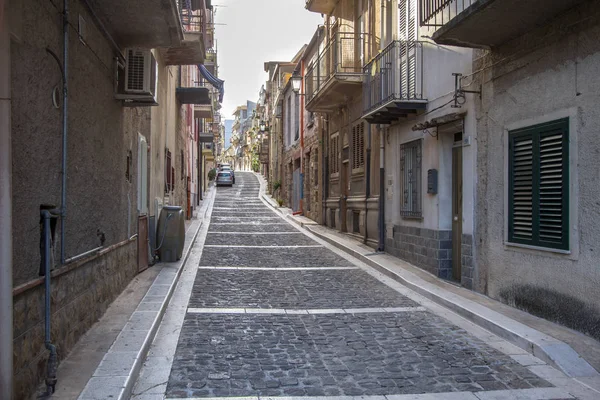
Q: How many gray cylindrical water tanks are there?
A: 1